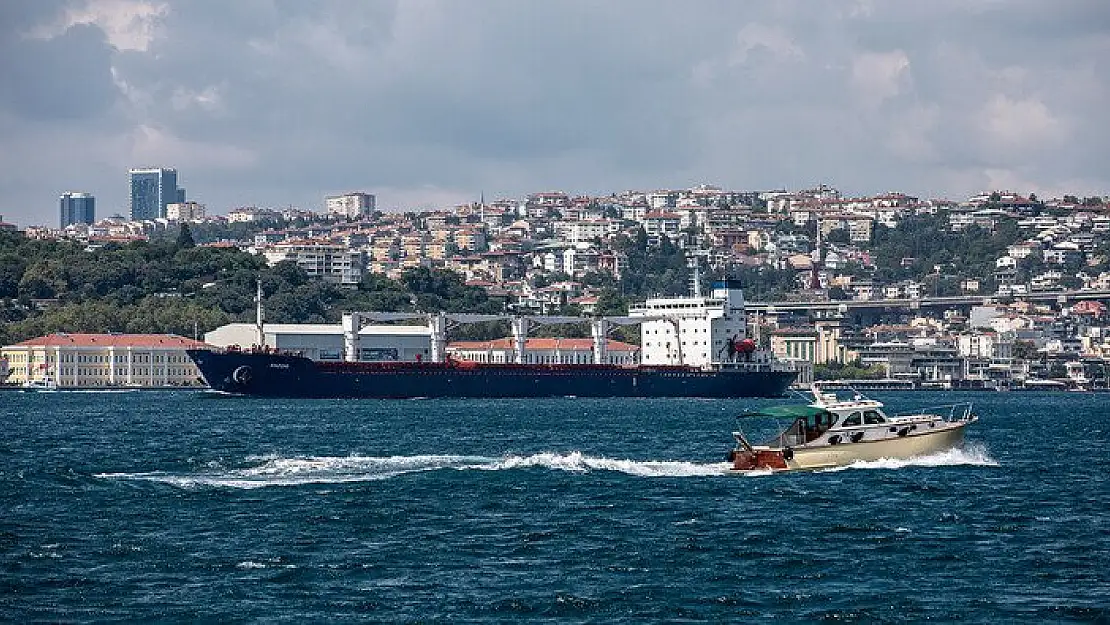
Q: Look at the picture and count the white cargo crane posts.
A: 4